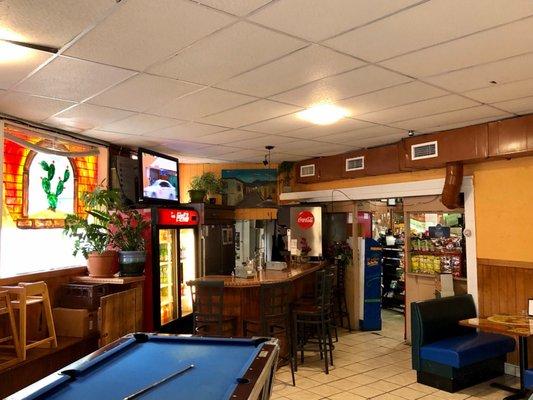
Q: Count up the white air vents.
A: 3